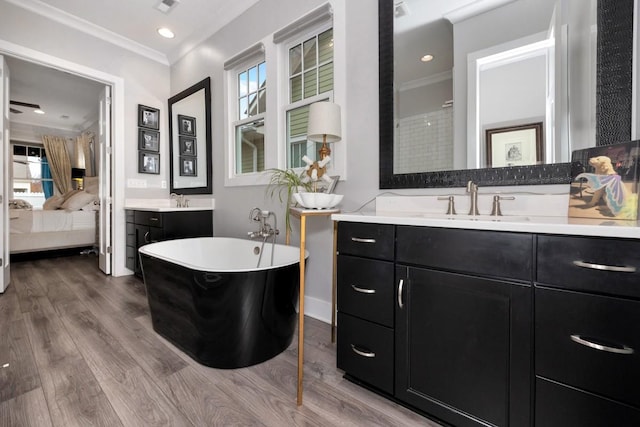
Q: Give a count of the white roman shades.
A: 2